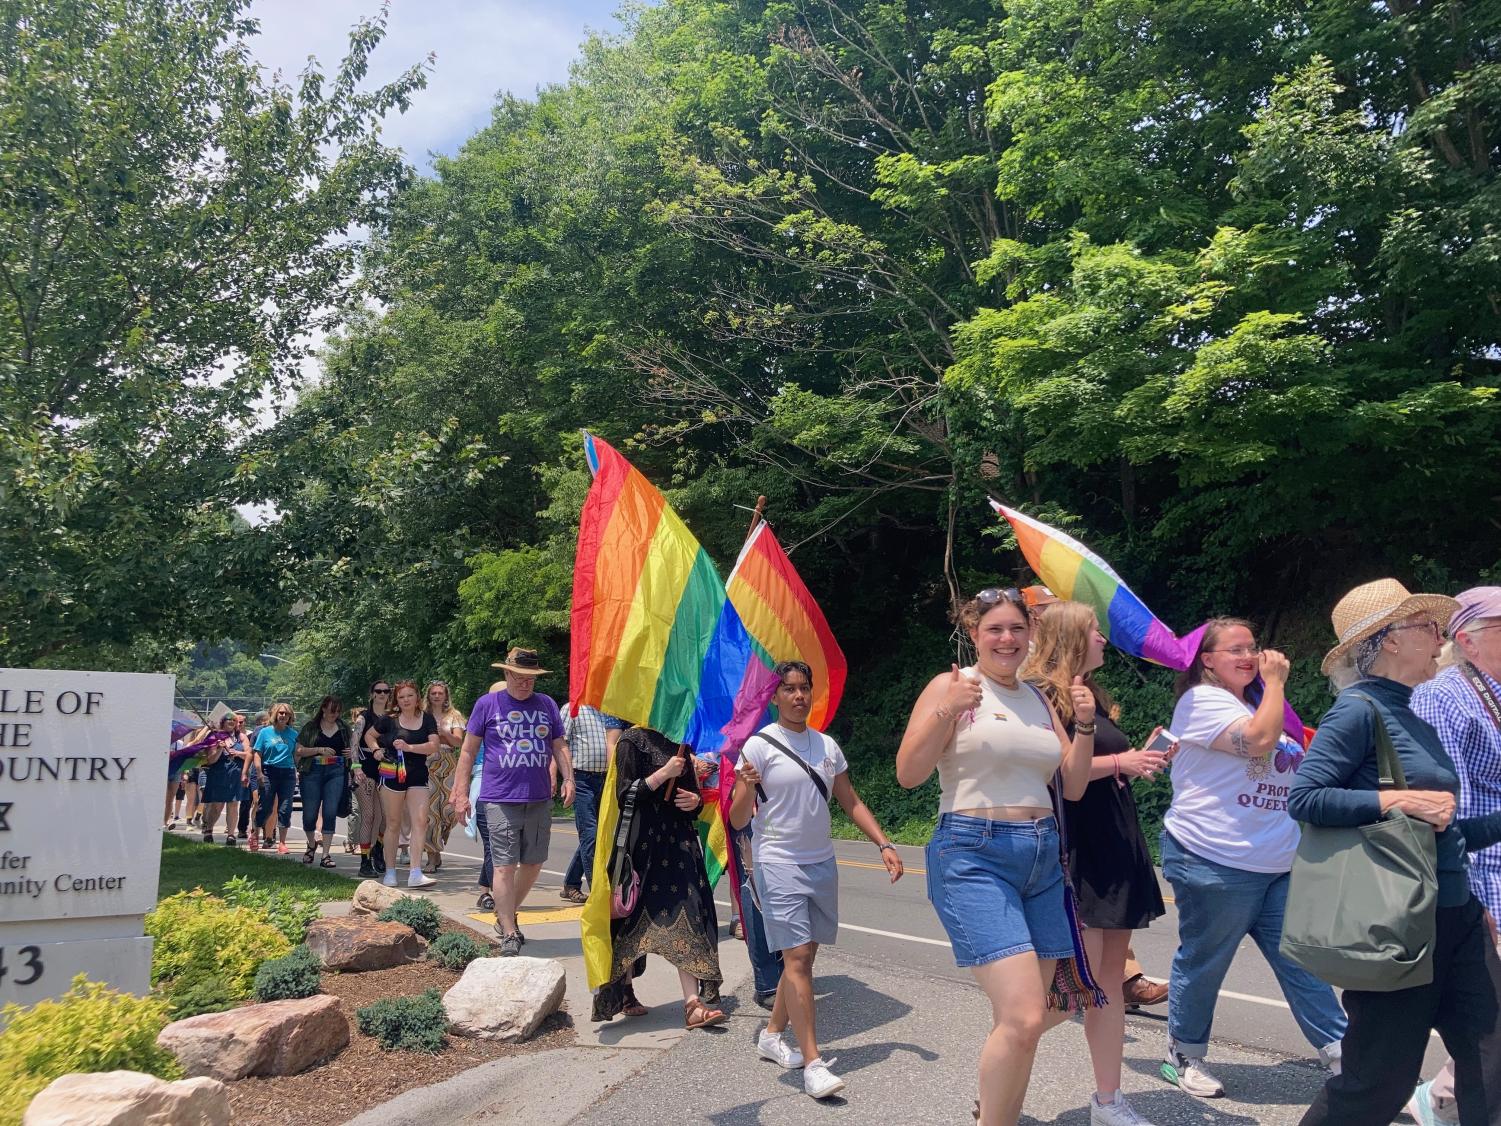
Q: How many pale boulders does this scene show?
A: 3